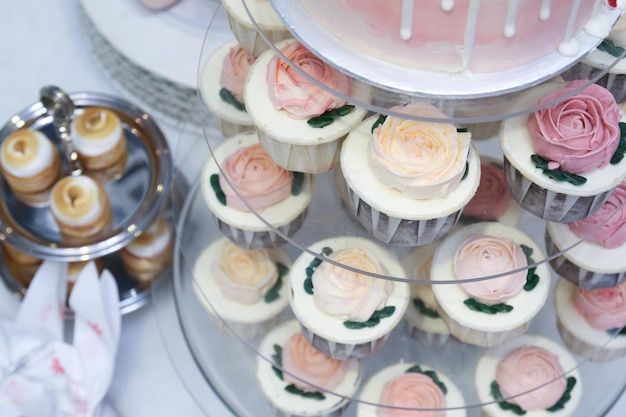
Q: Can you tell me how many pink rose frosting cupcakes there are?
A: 11